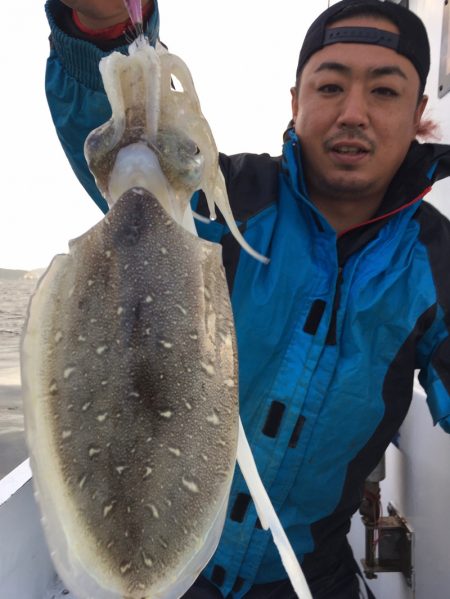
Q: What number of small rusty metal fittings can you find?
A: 1